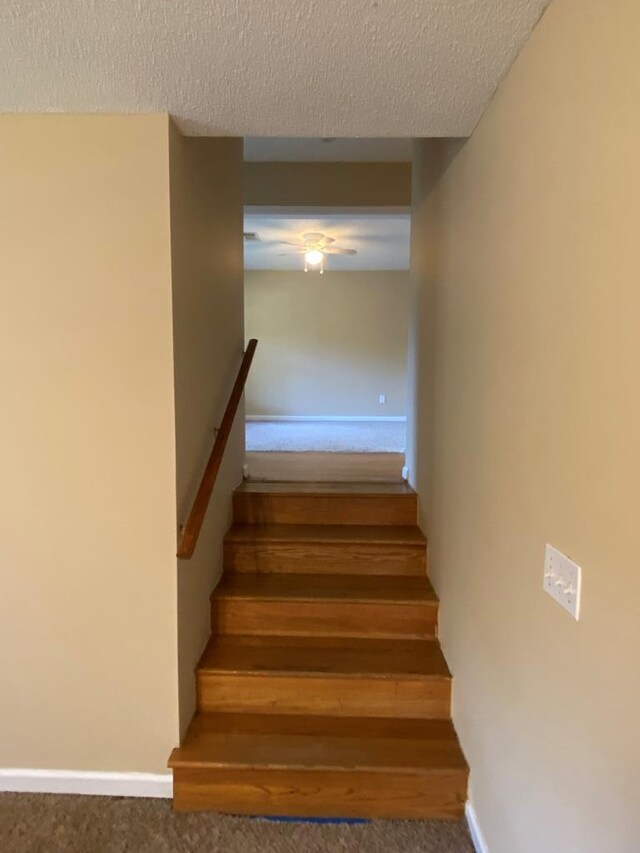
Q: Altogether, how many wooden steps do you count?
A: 5